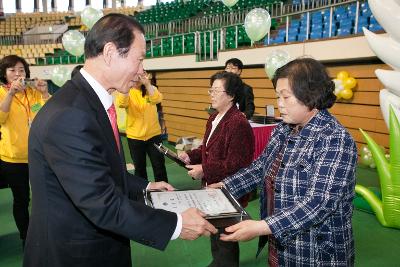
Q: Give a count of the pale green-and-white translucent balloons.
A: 6